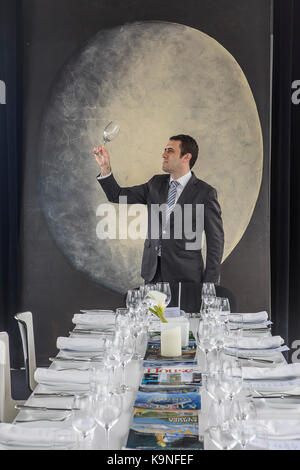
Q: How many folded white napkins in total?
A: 8